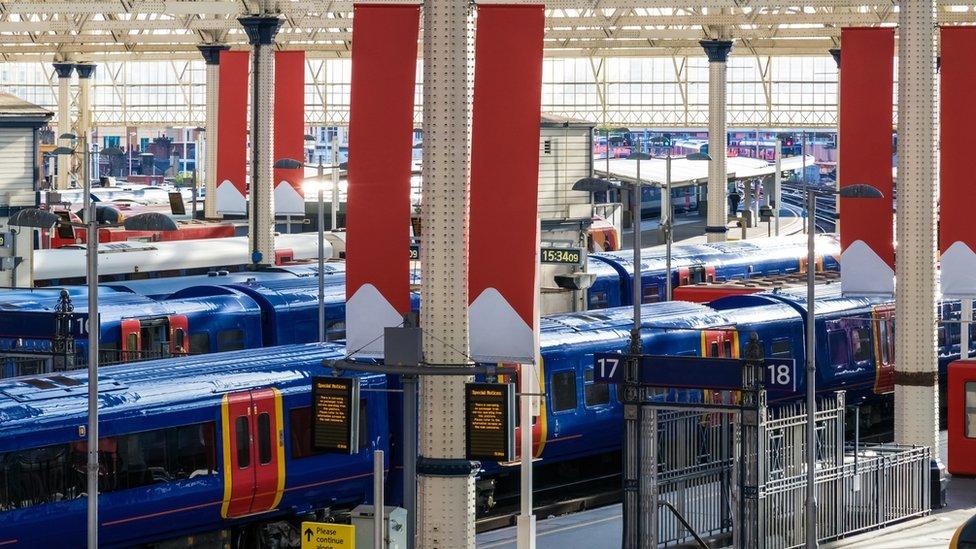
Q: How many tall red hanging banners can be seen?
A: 6